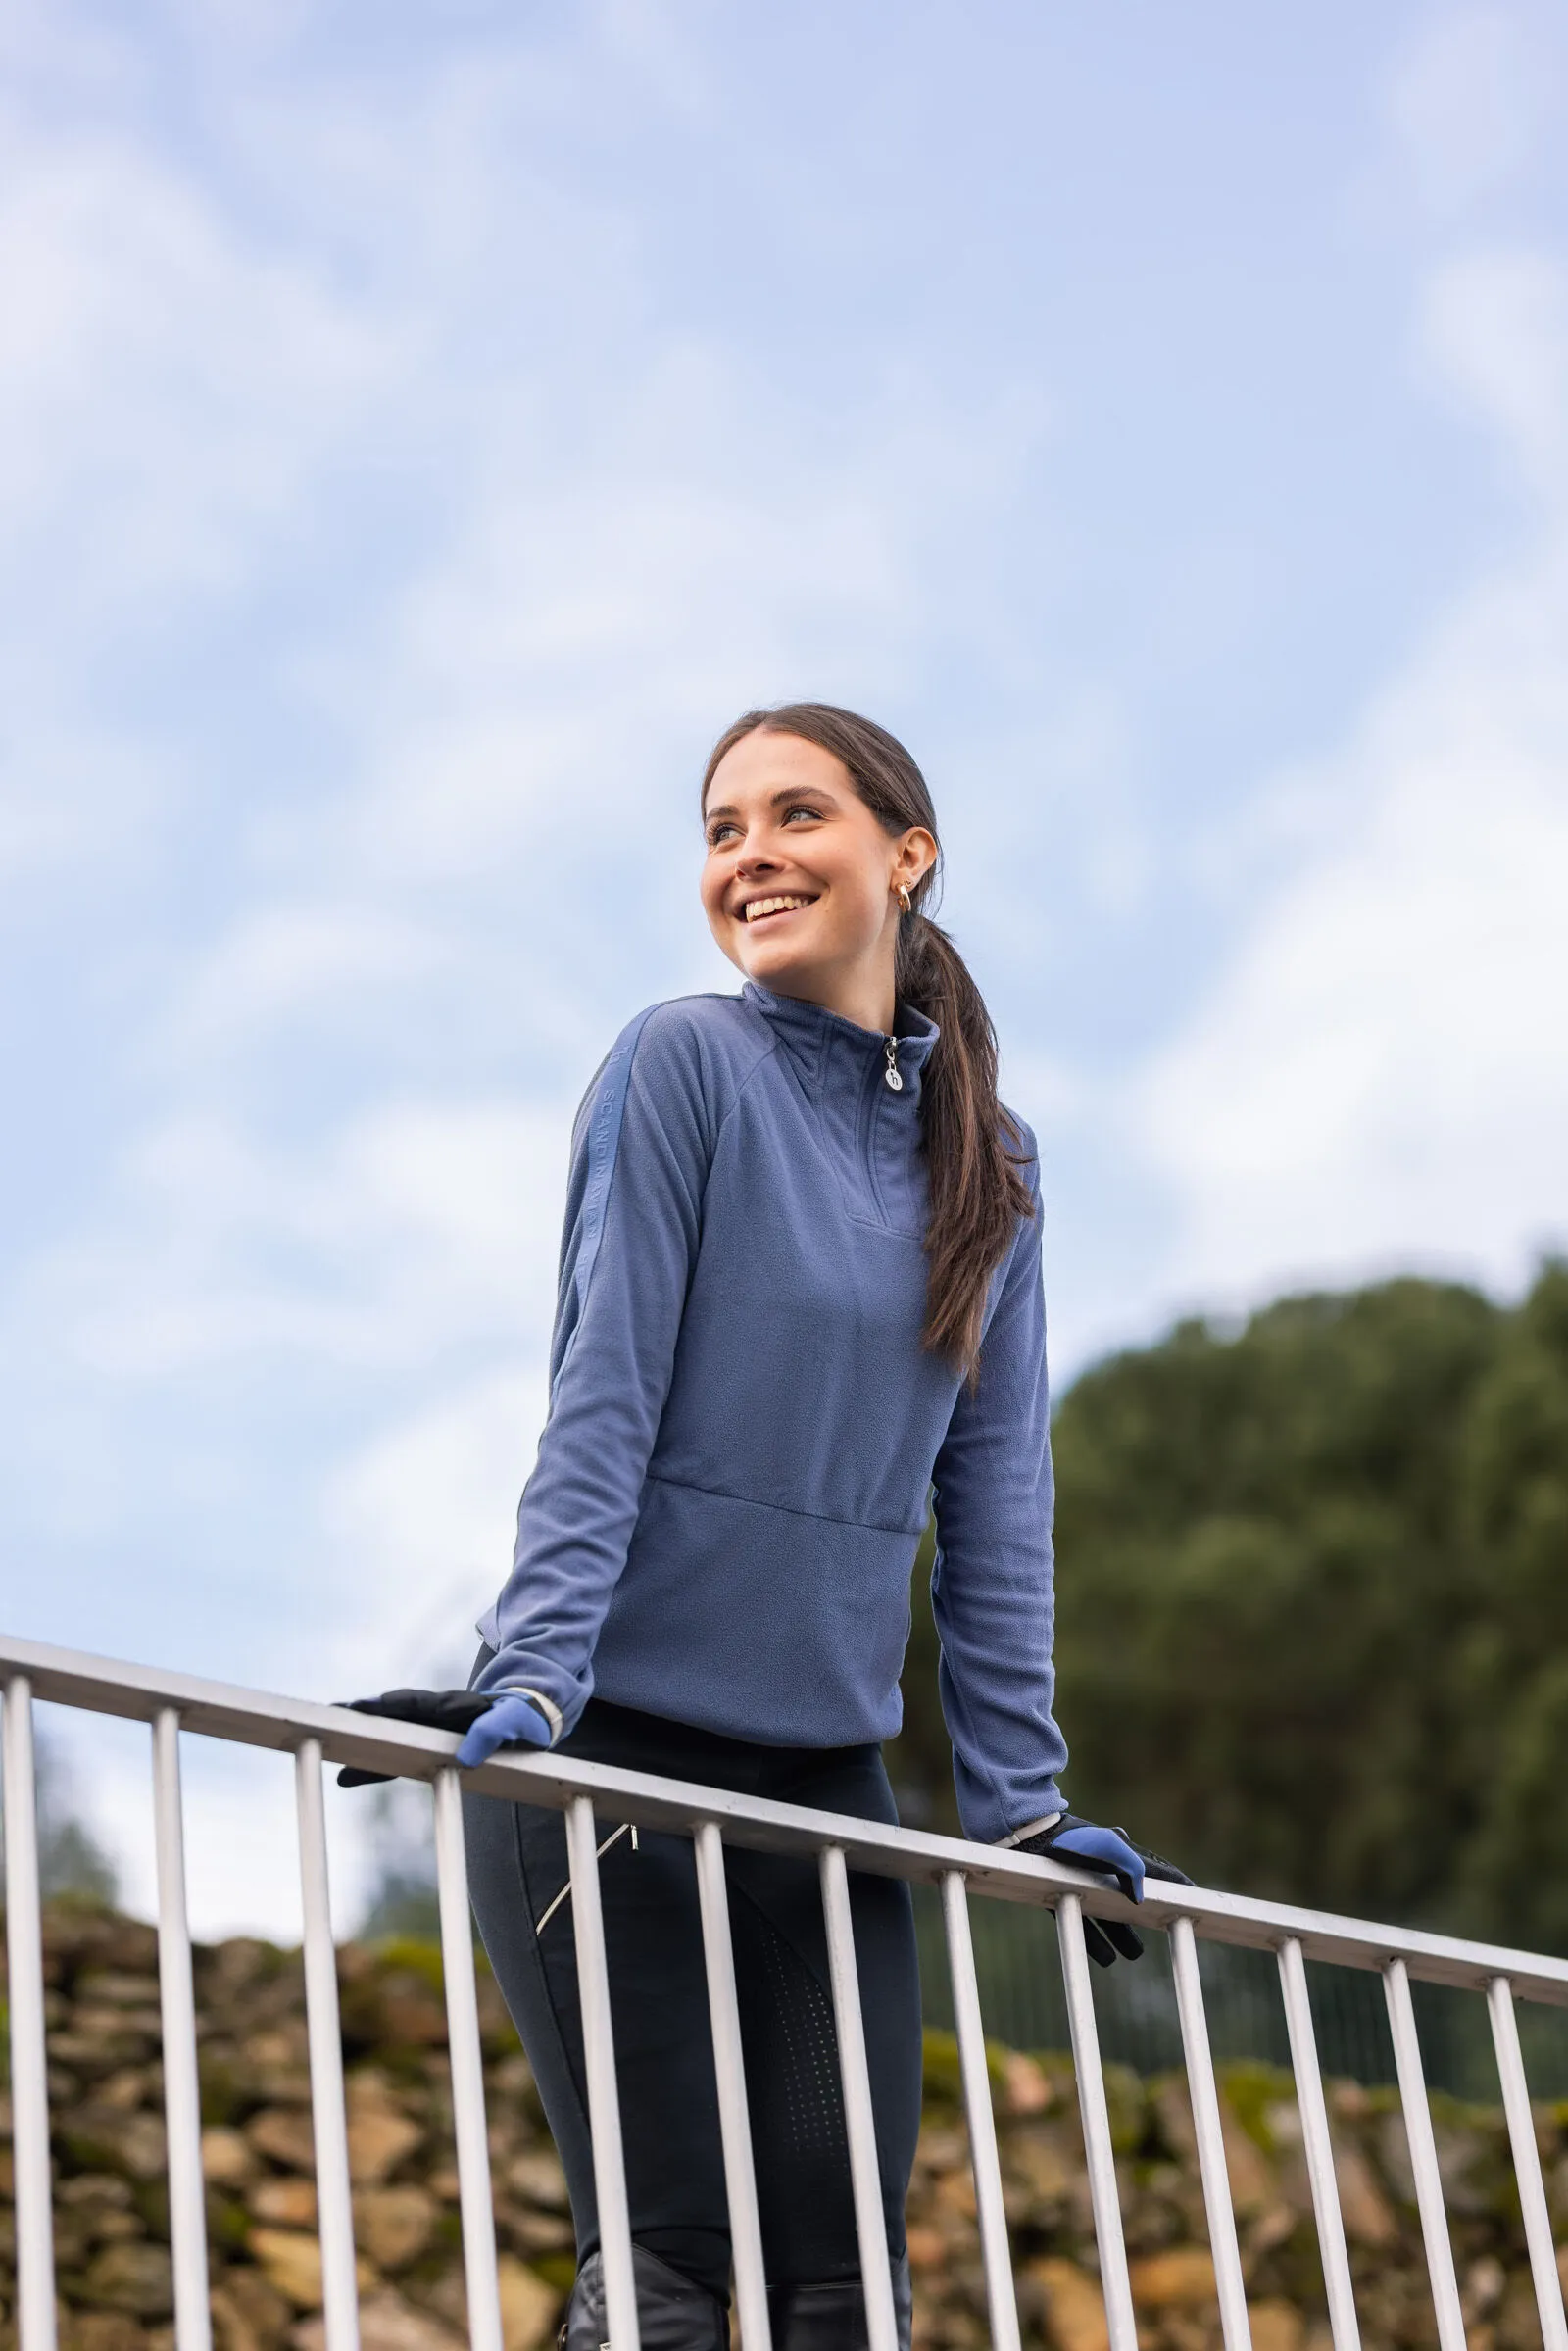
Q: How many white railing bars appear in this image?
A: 13